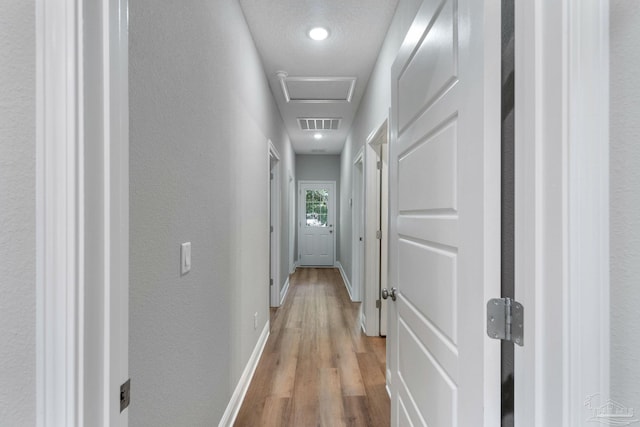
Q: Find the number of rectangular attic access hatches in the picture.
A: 1